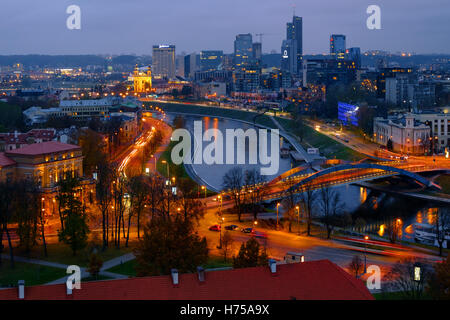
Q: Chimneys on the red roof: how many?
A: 5